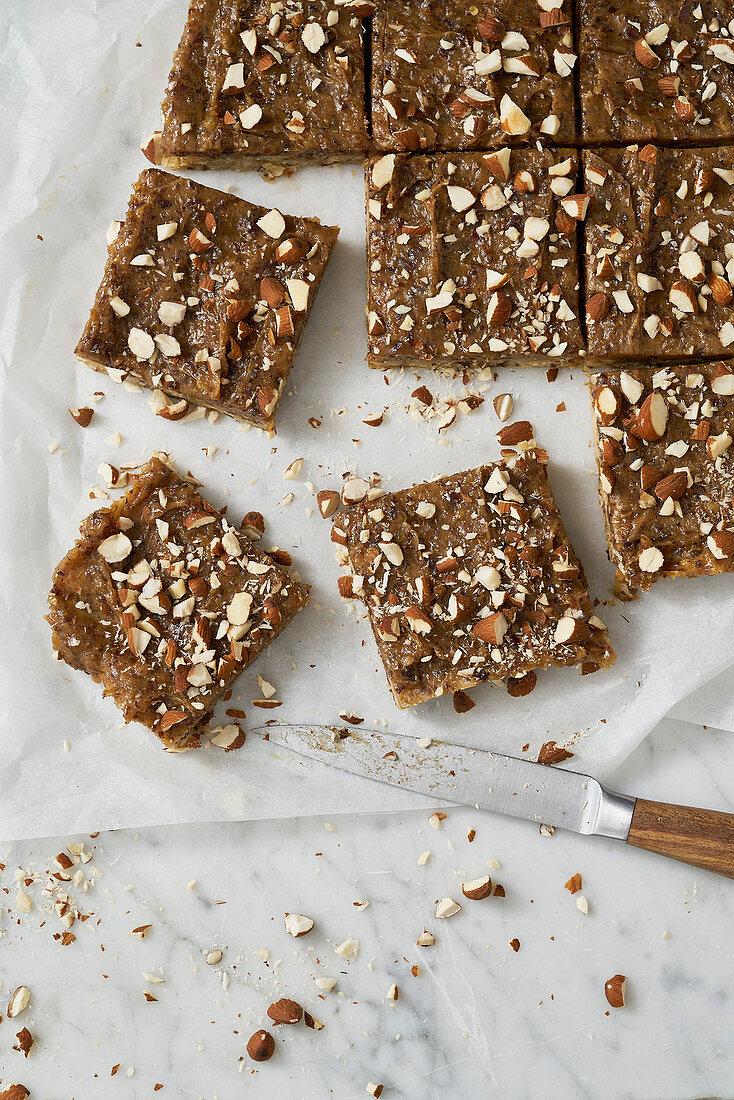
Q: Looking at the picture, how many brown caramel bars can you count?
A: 9